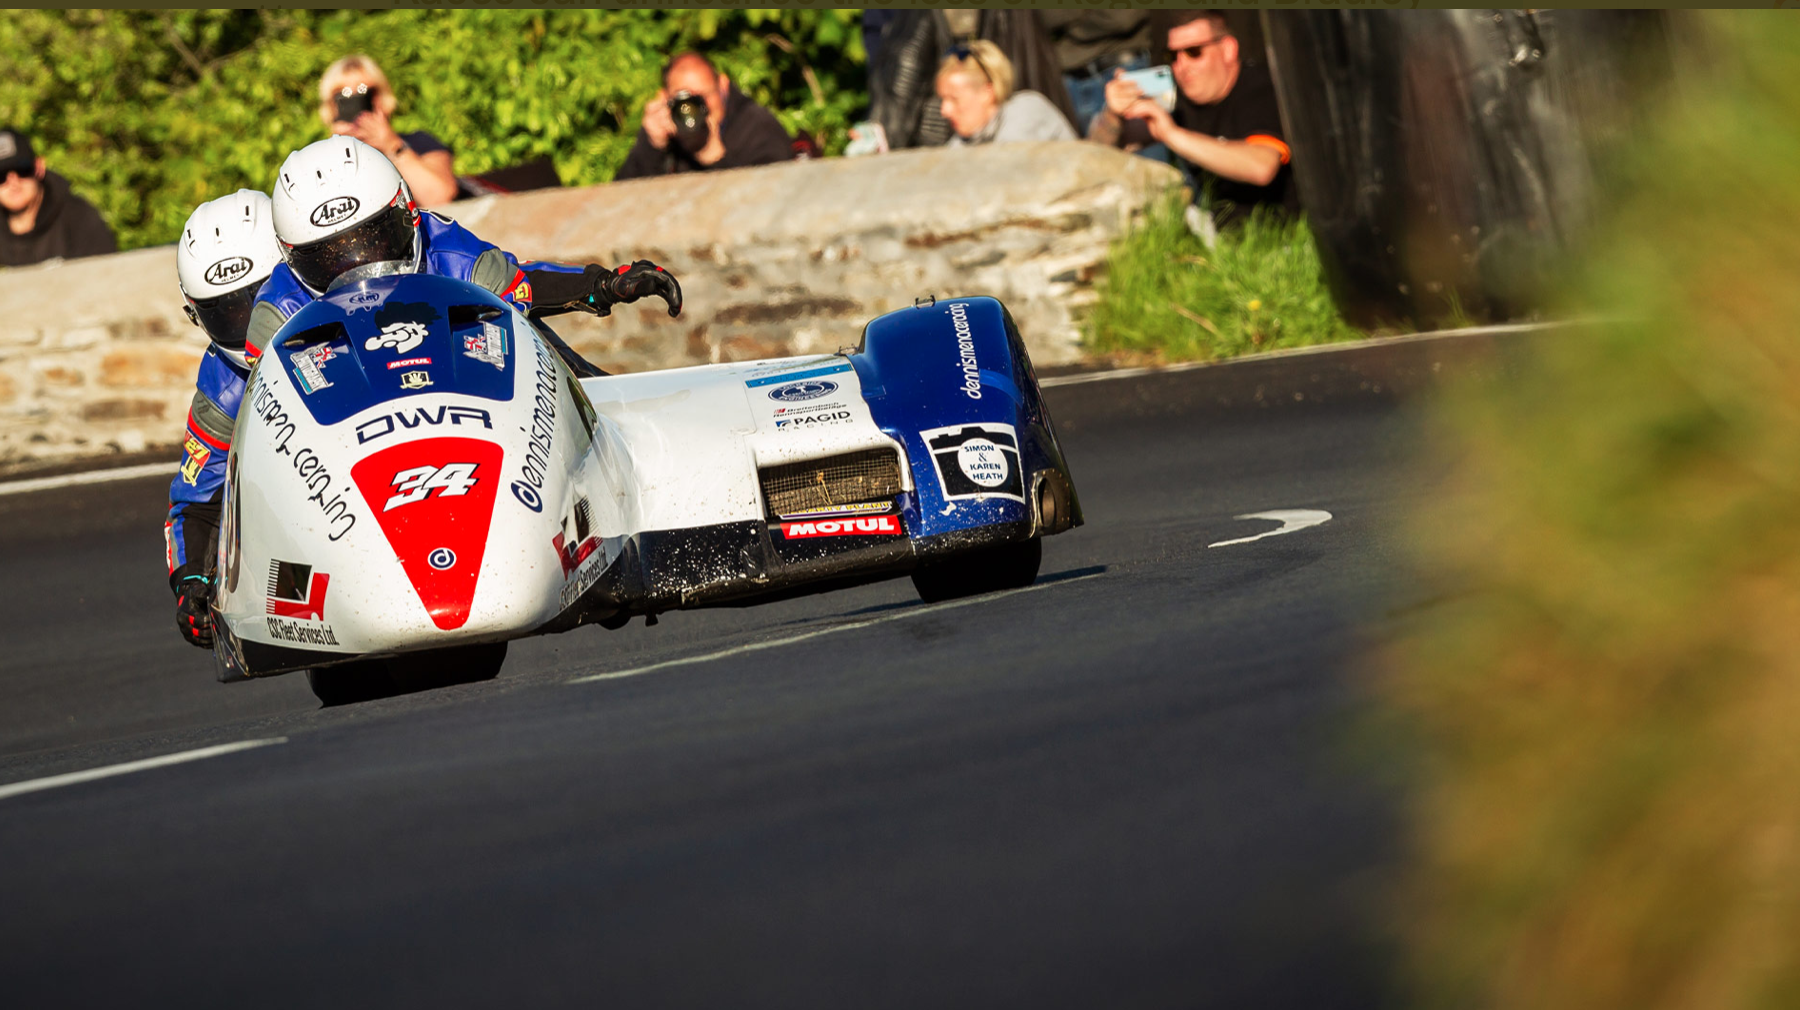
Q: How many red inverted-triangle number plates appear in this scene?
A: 1